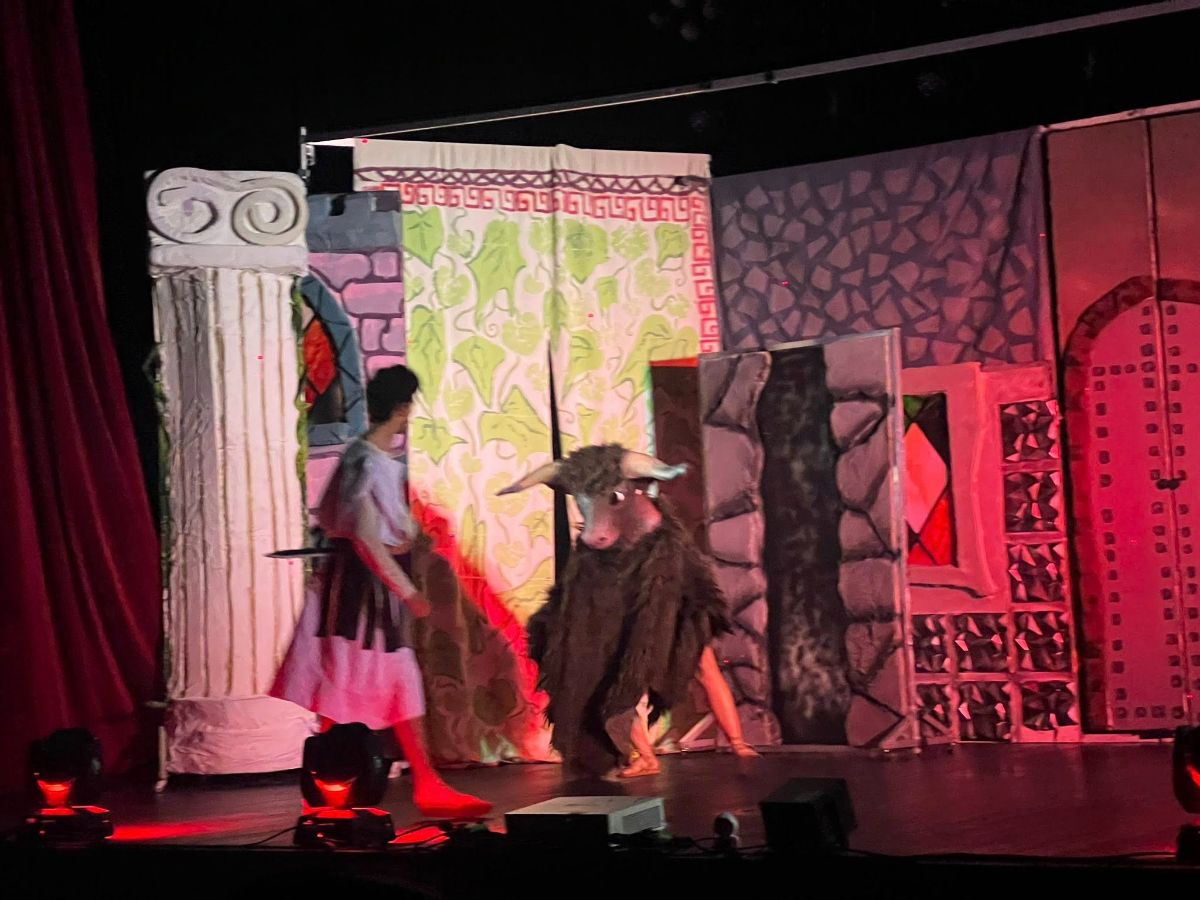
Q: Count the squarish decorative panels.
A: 9